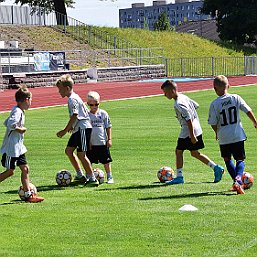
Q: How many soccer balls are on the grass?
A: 5